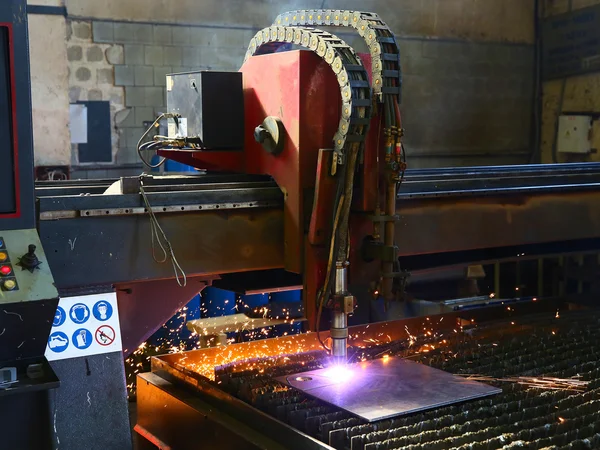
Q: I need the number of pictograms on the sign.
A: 6